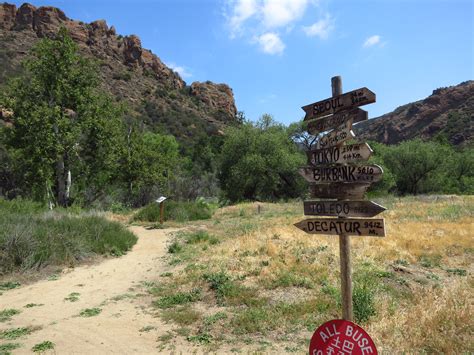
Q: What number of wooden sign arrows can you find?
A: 8